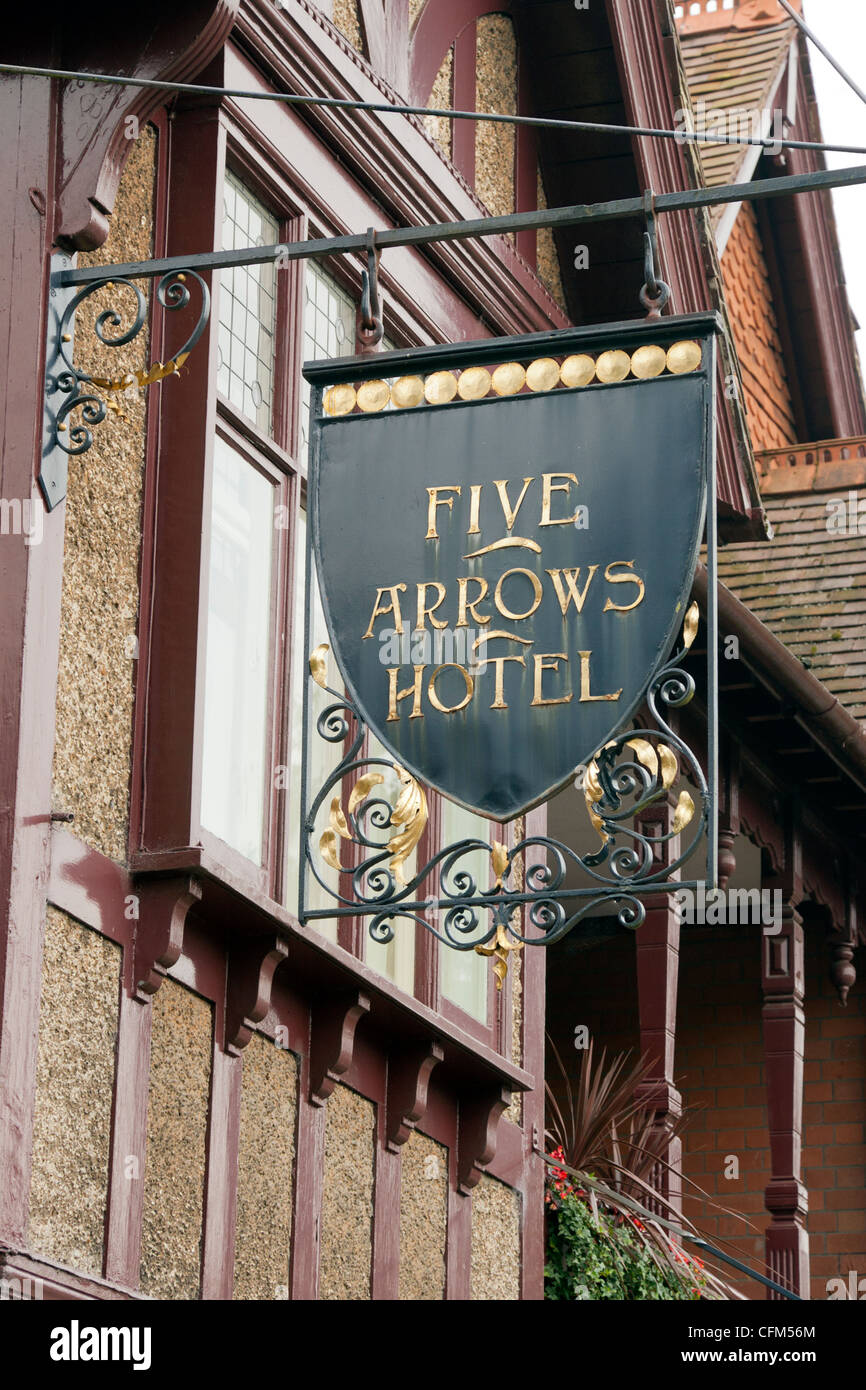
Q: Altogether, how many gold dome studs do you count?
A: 11